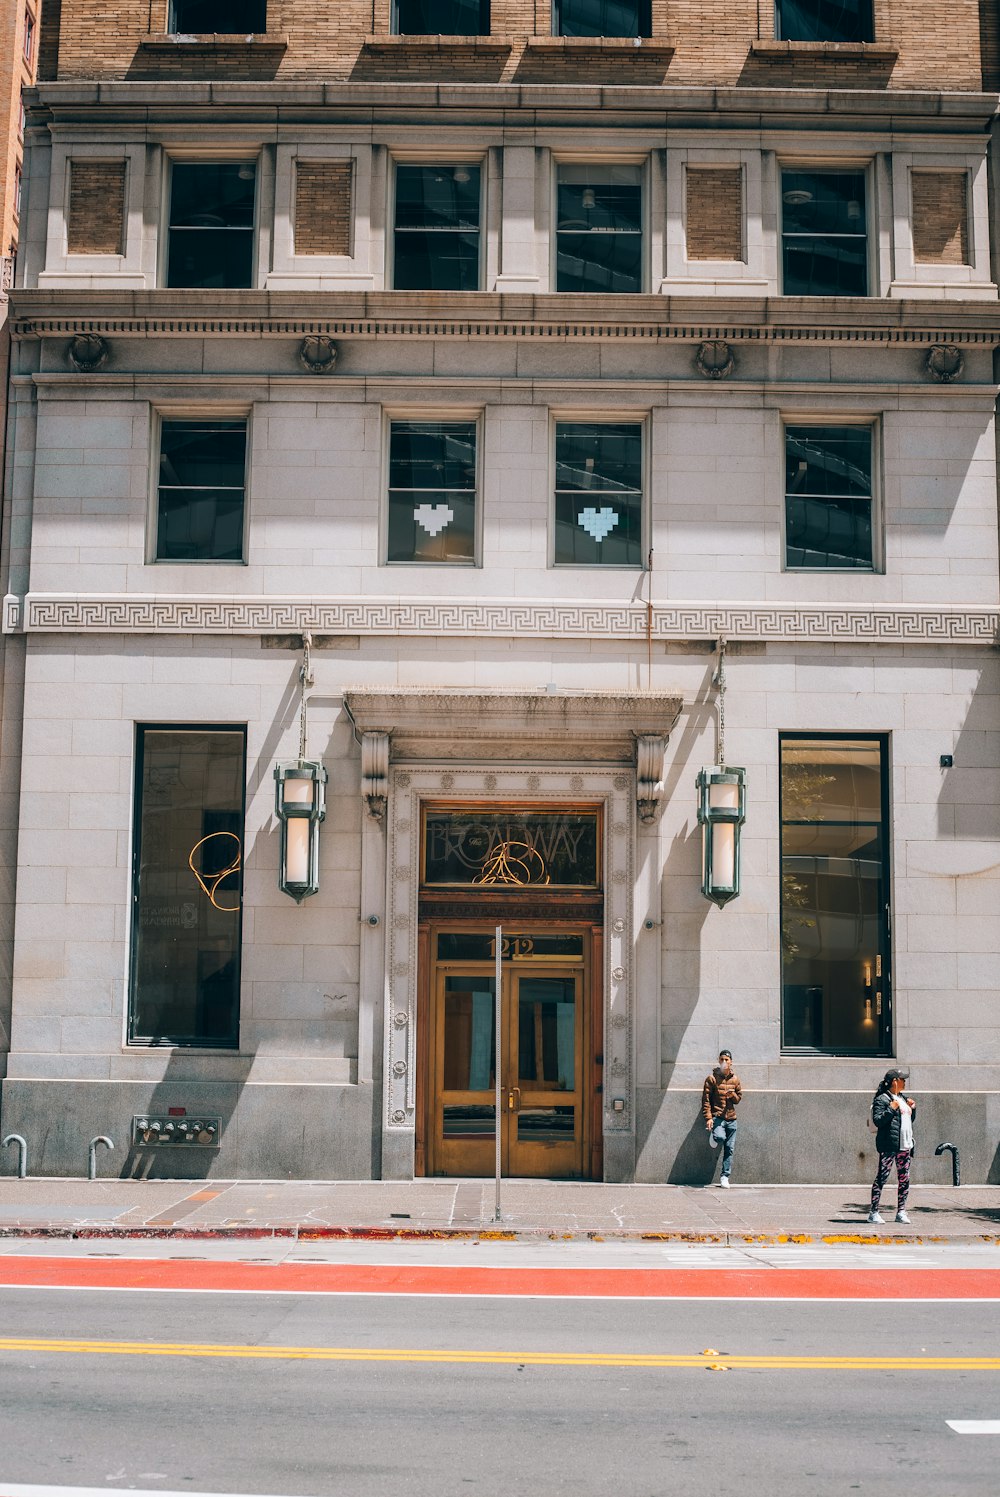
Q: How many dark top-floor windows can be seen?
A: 4